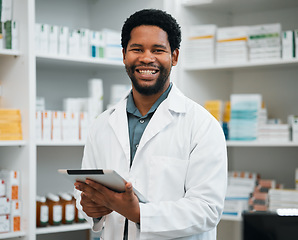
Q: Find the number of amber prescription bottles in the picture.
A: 4